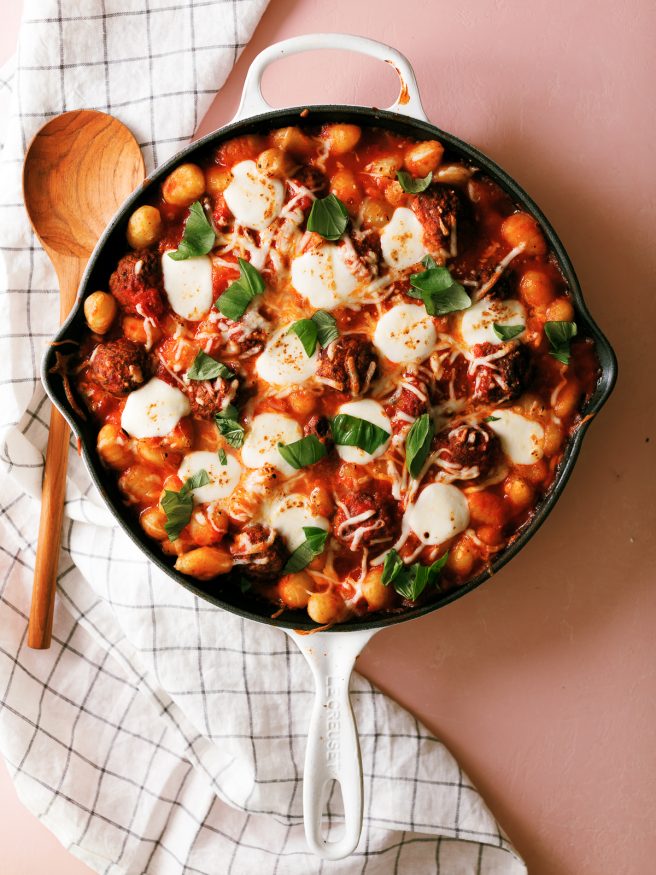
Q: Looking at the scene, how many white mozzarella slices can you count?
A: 14